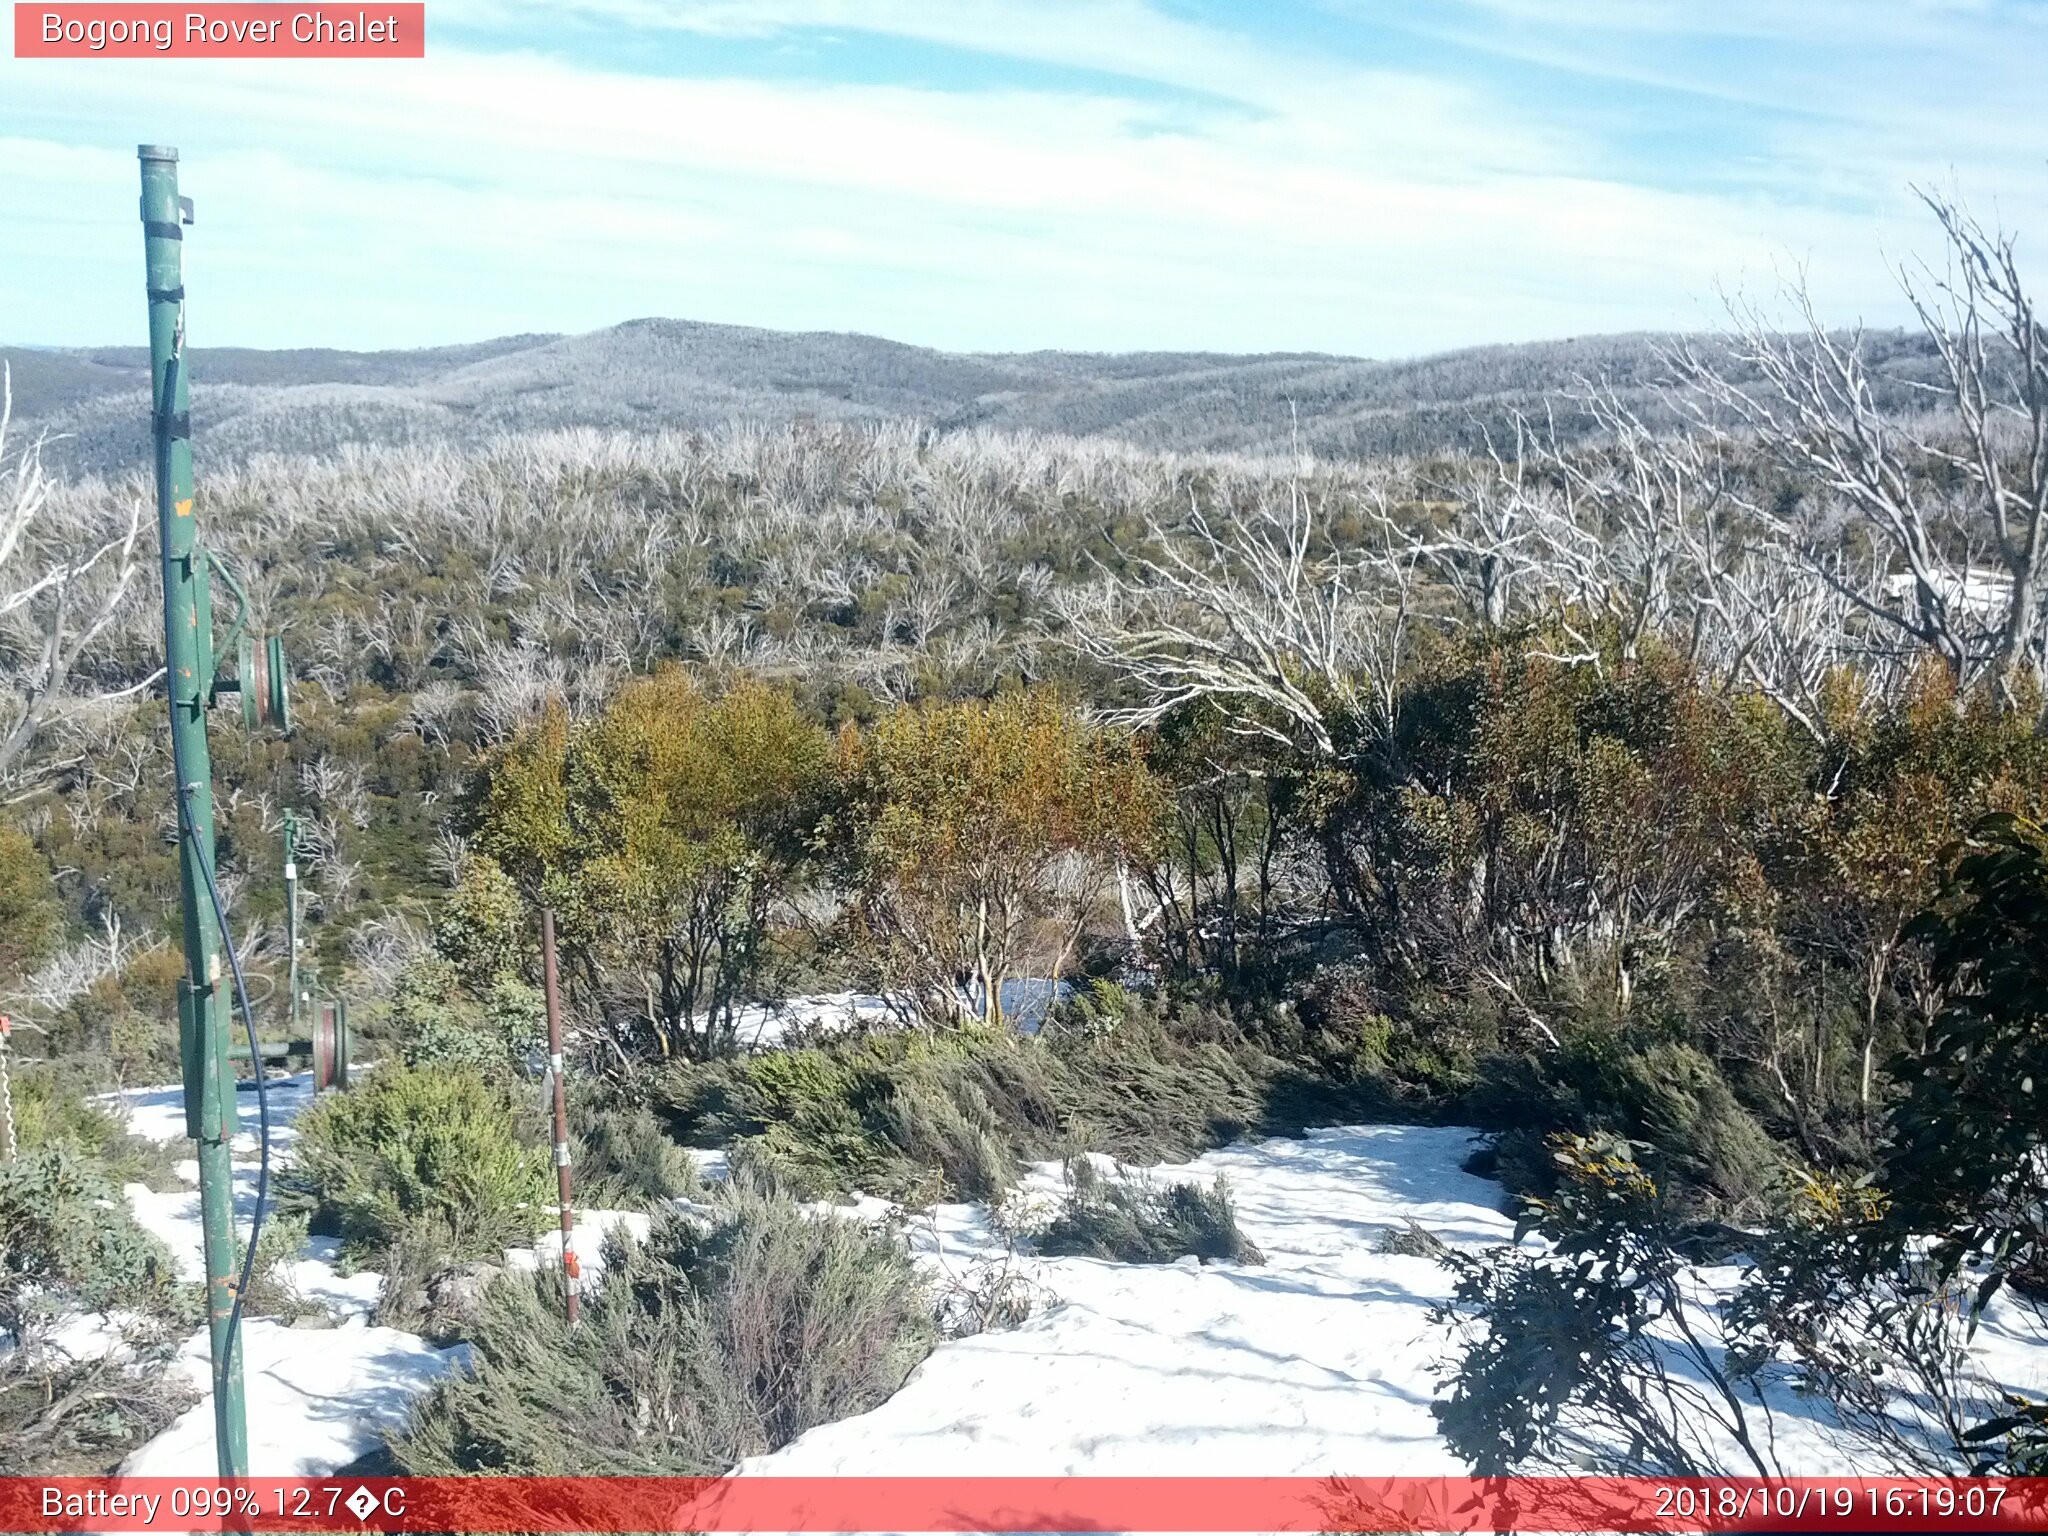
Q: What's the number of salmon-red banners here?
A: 2